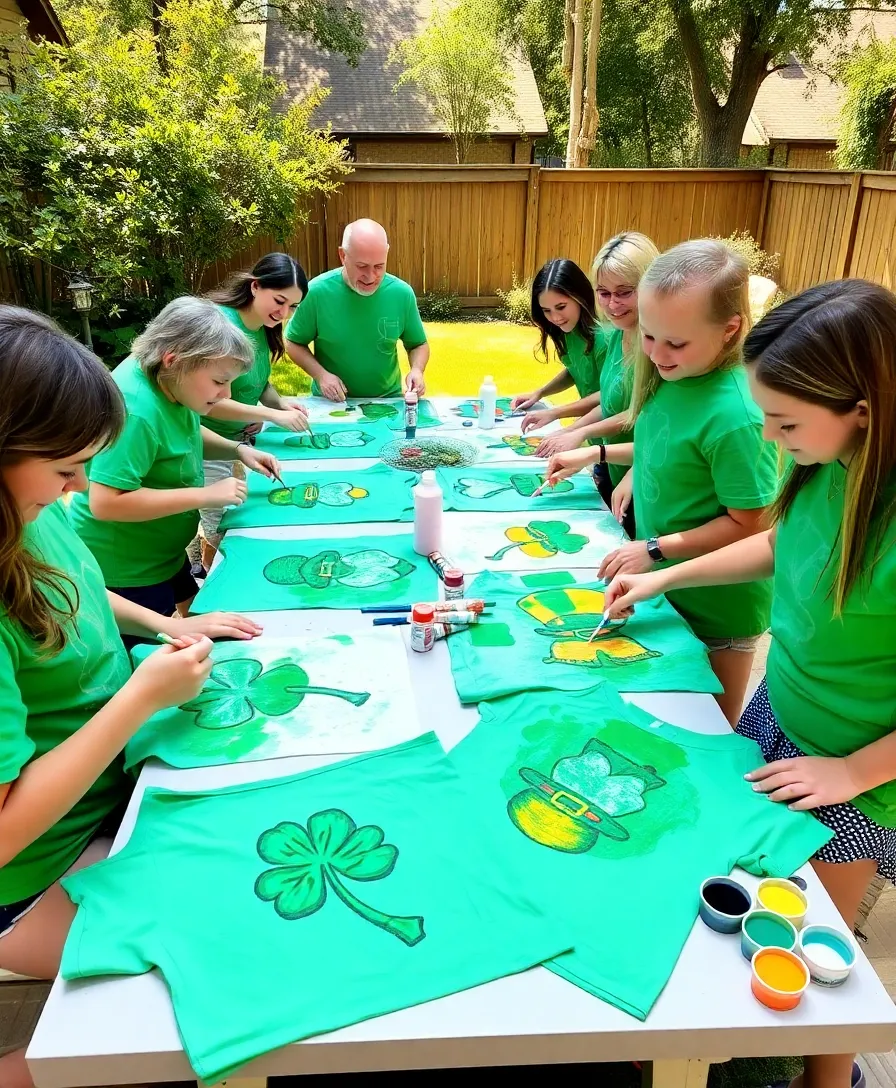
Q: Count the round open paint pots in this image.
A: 5